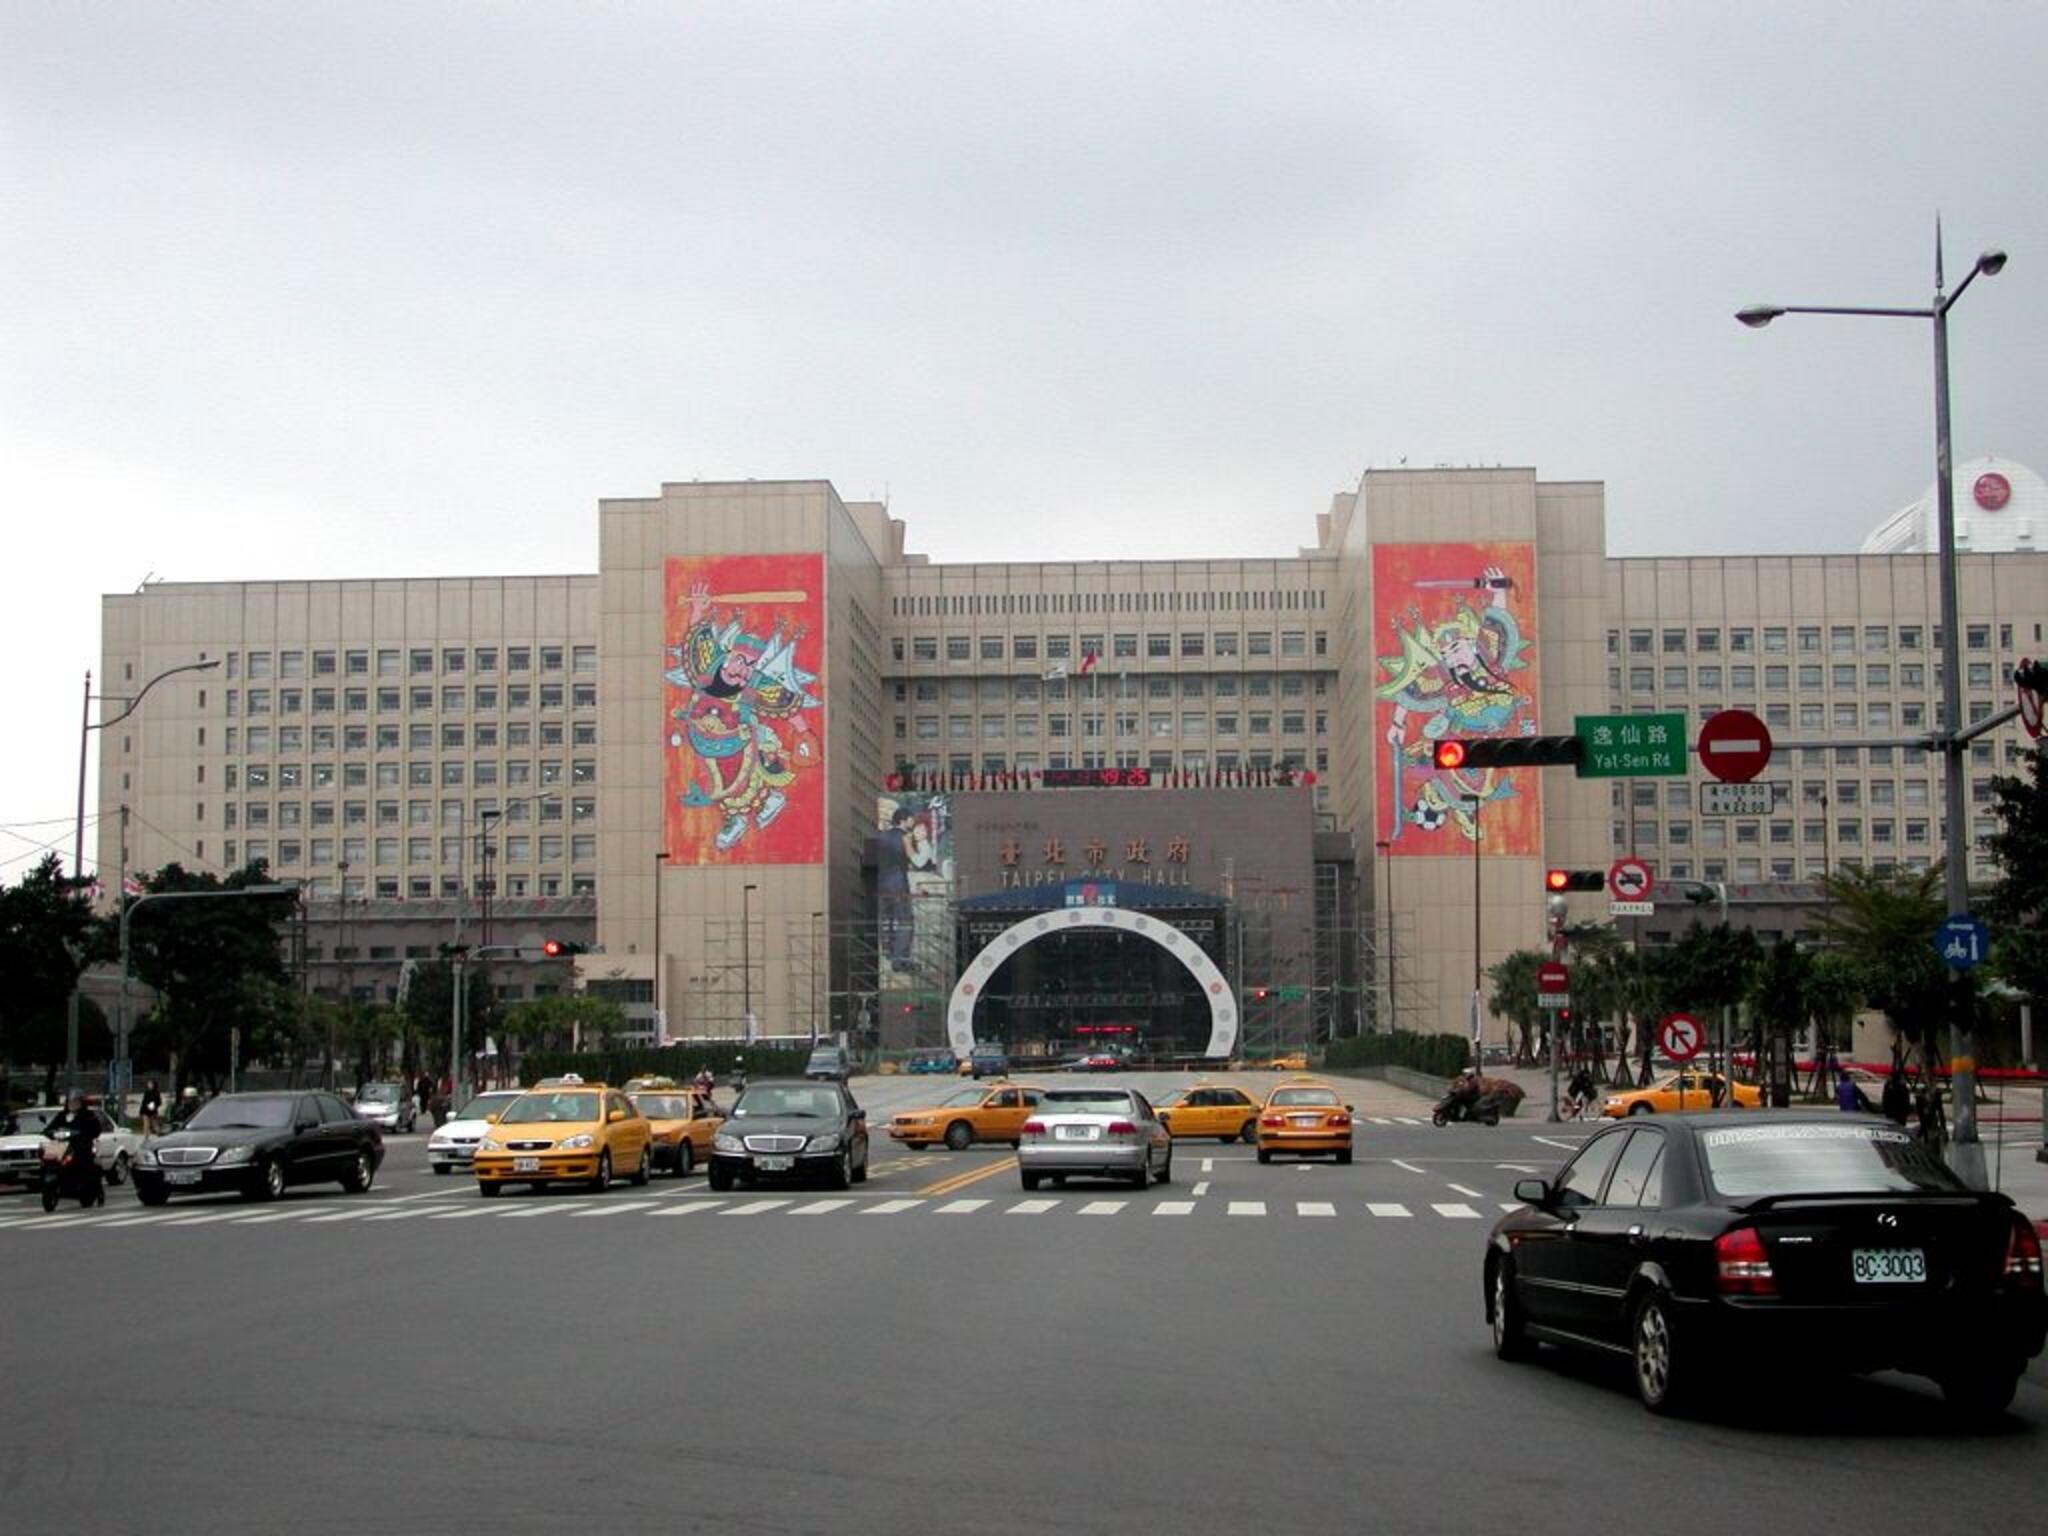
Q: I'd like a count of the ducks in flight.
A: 0